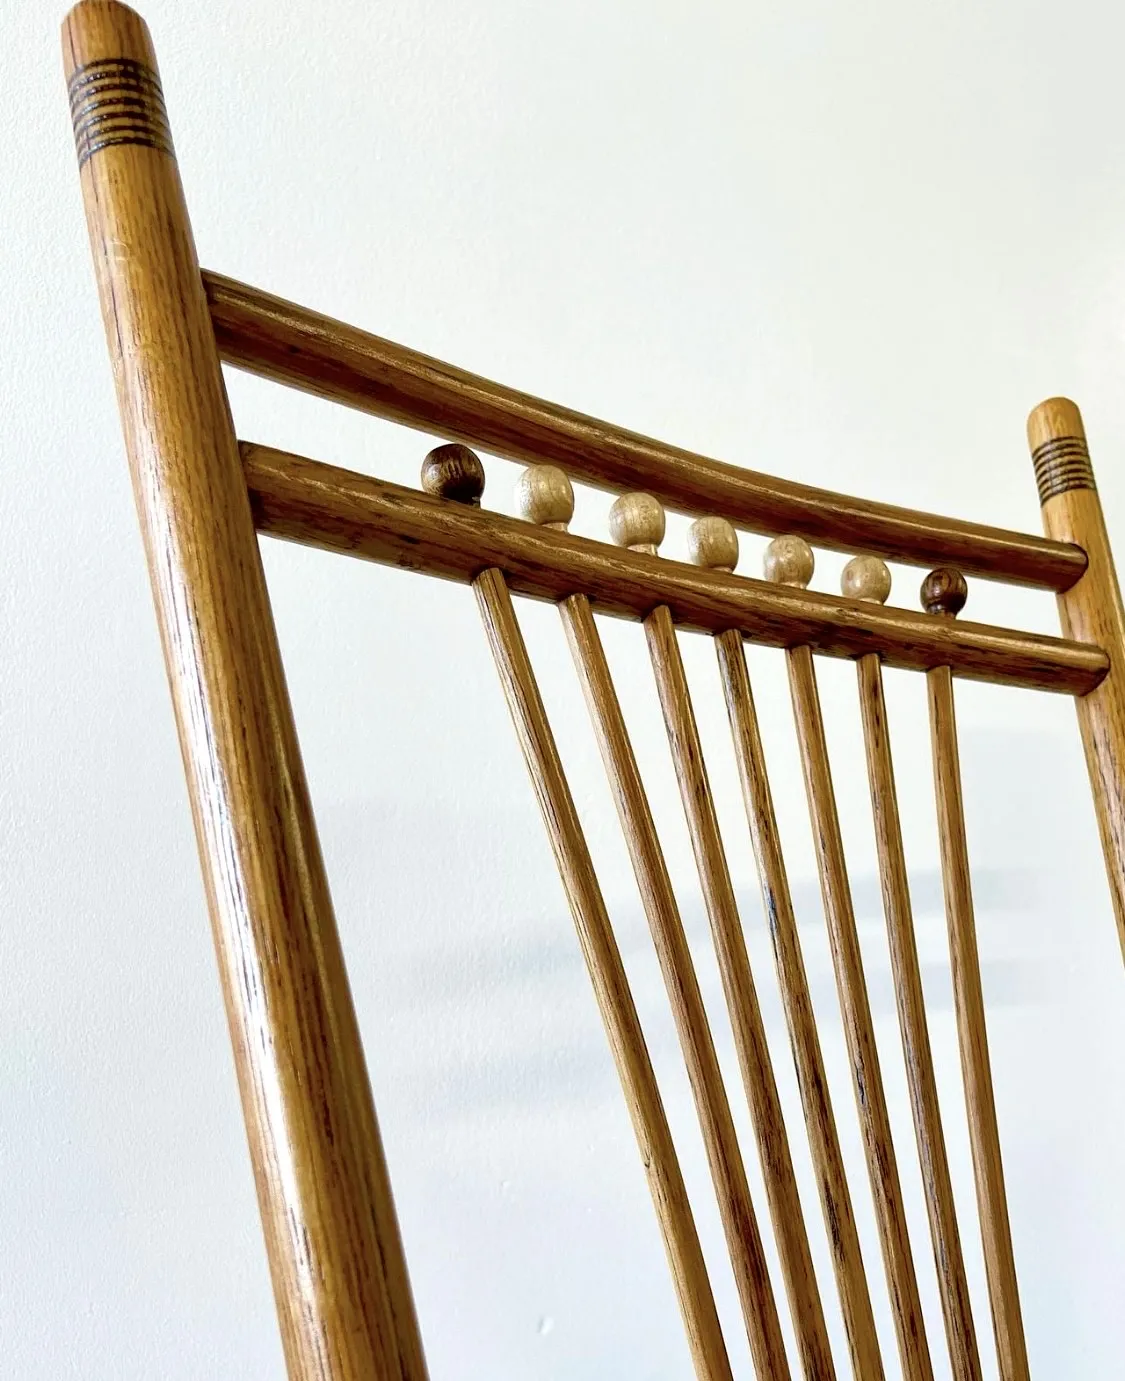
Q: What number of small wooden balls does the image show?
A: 7